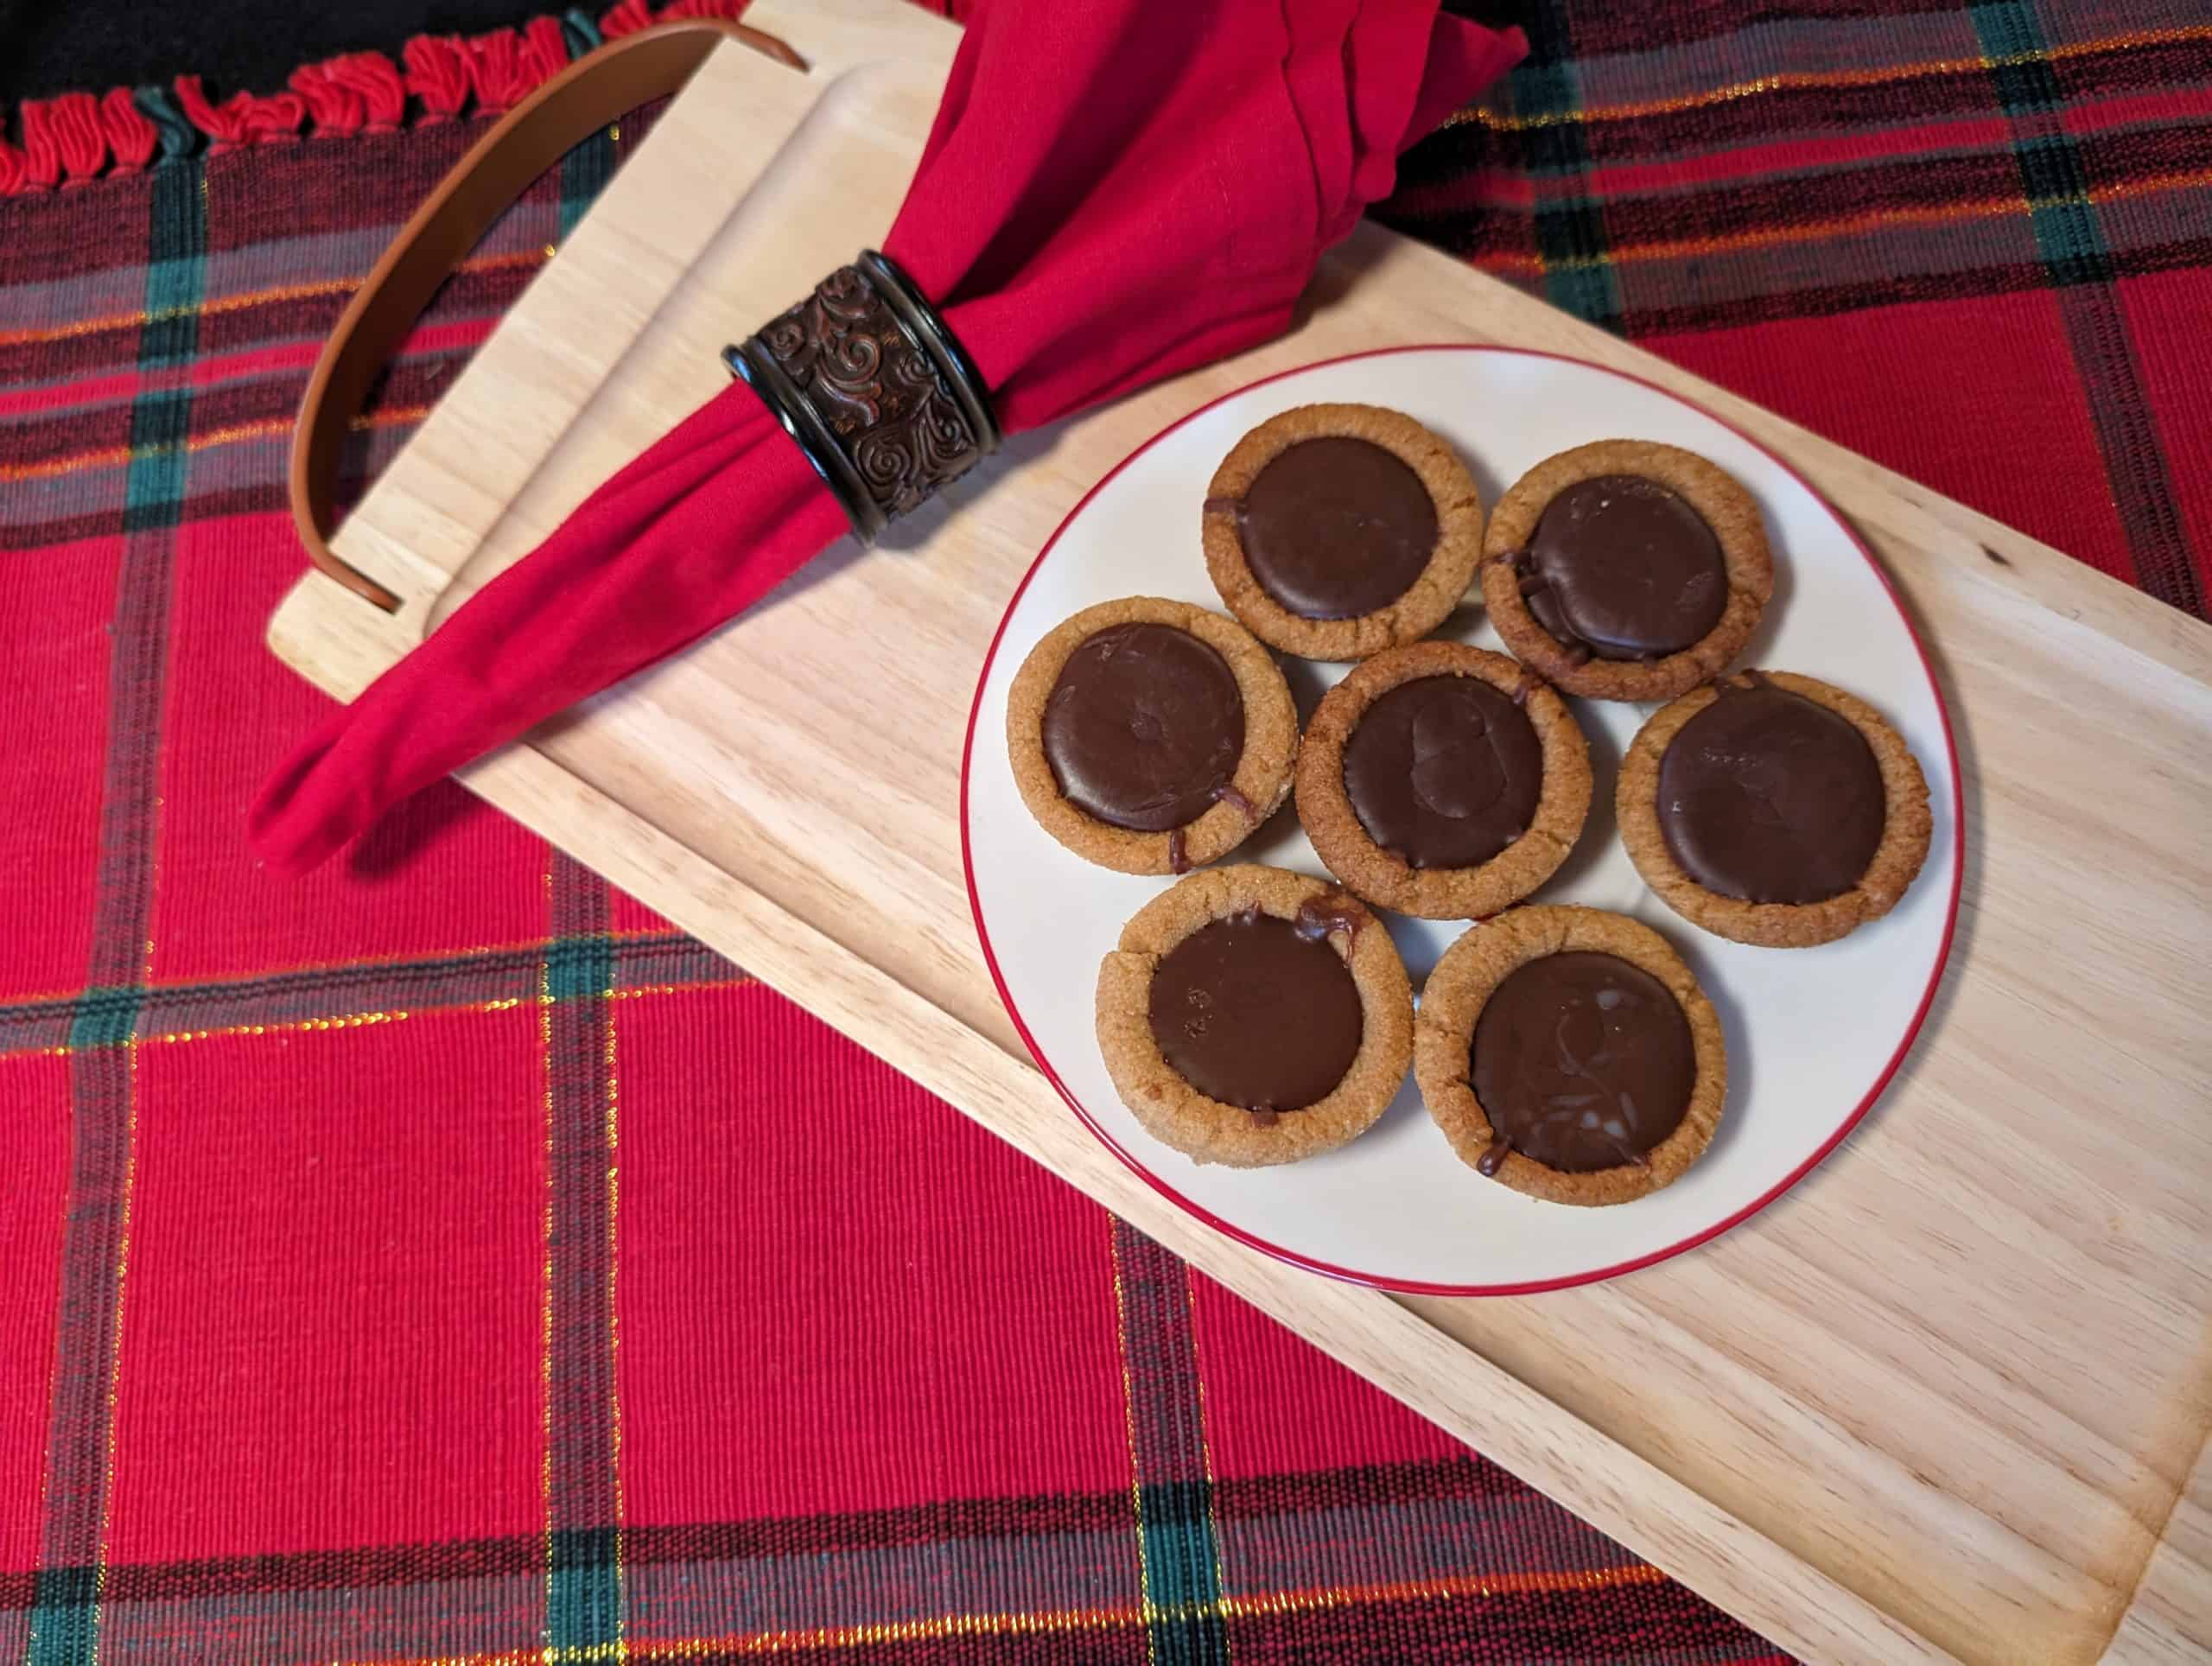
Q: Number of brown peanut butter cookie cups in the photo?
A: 7